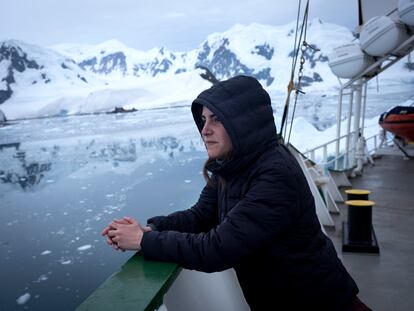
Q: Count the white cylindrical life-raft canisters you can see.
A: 3